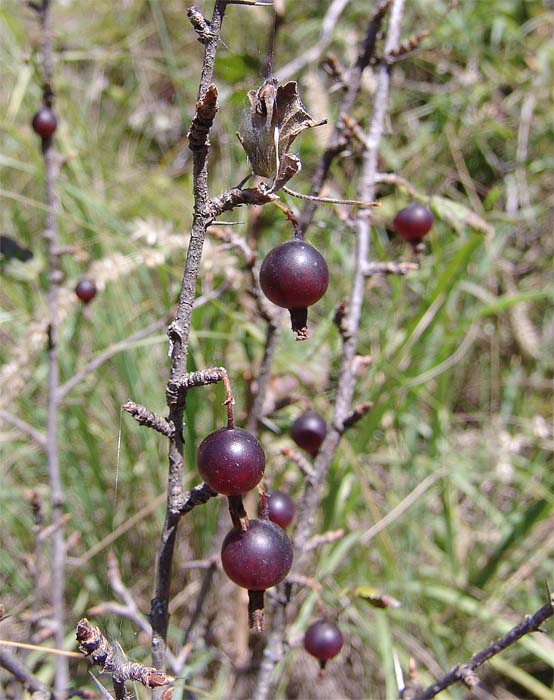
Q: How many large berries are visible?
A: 3